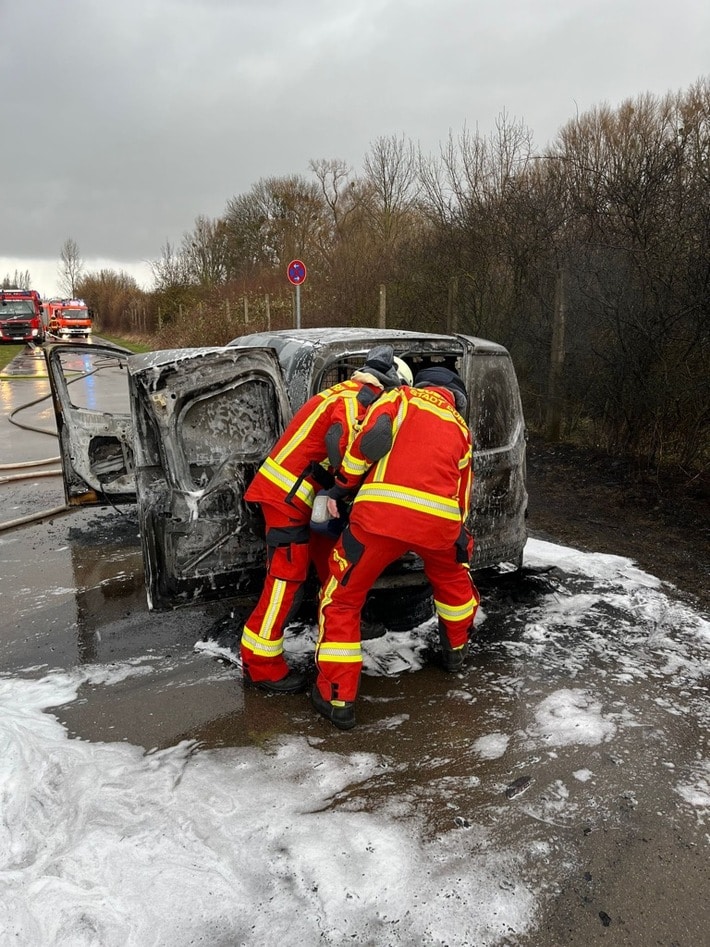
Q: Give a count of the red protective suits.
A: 2